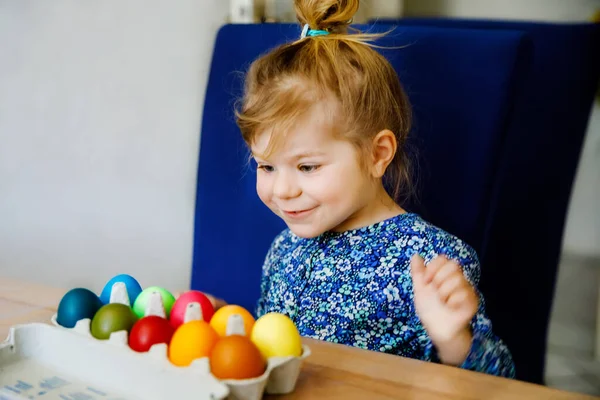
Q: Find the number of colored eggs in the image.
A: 10